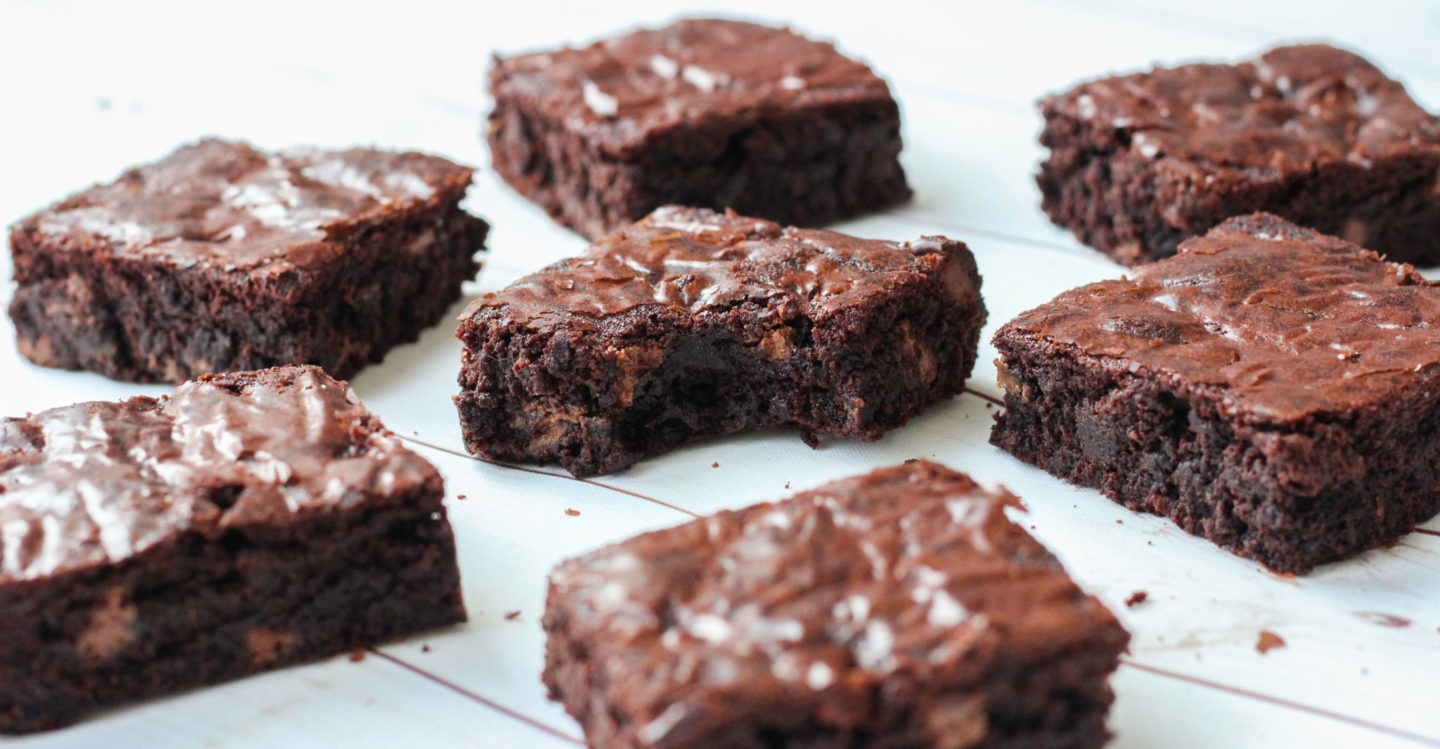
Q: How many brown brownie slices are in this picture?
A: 7